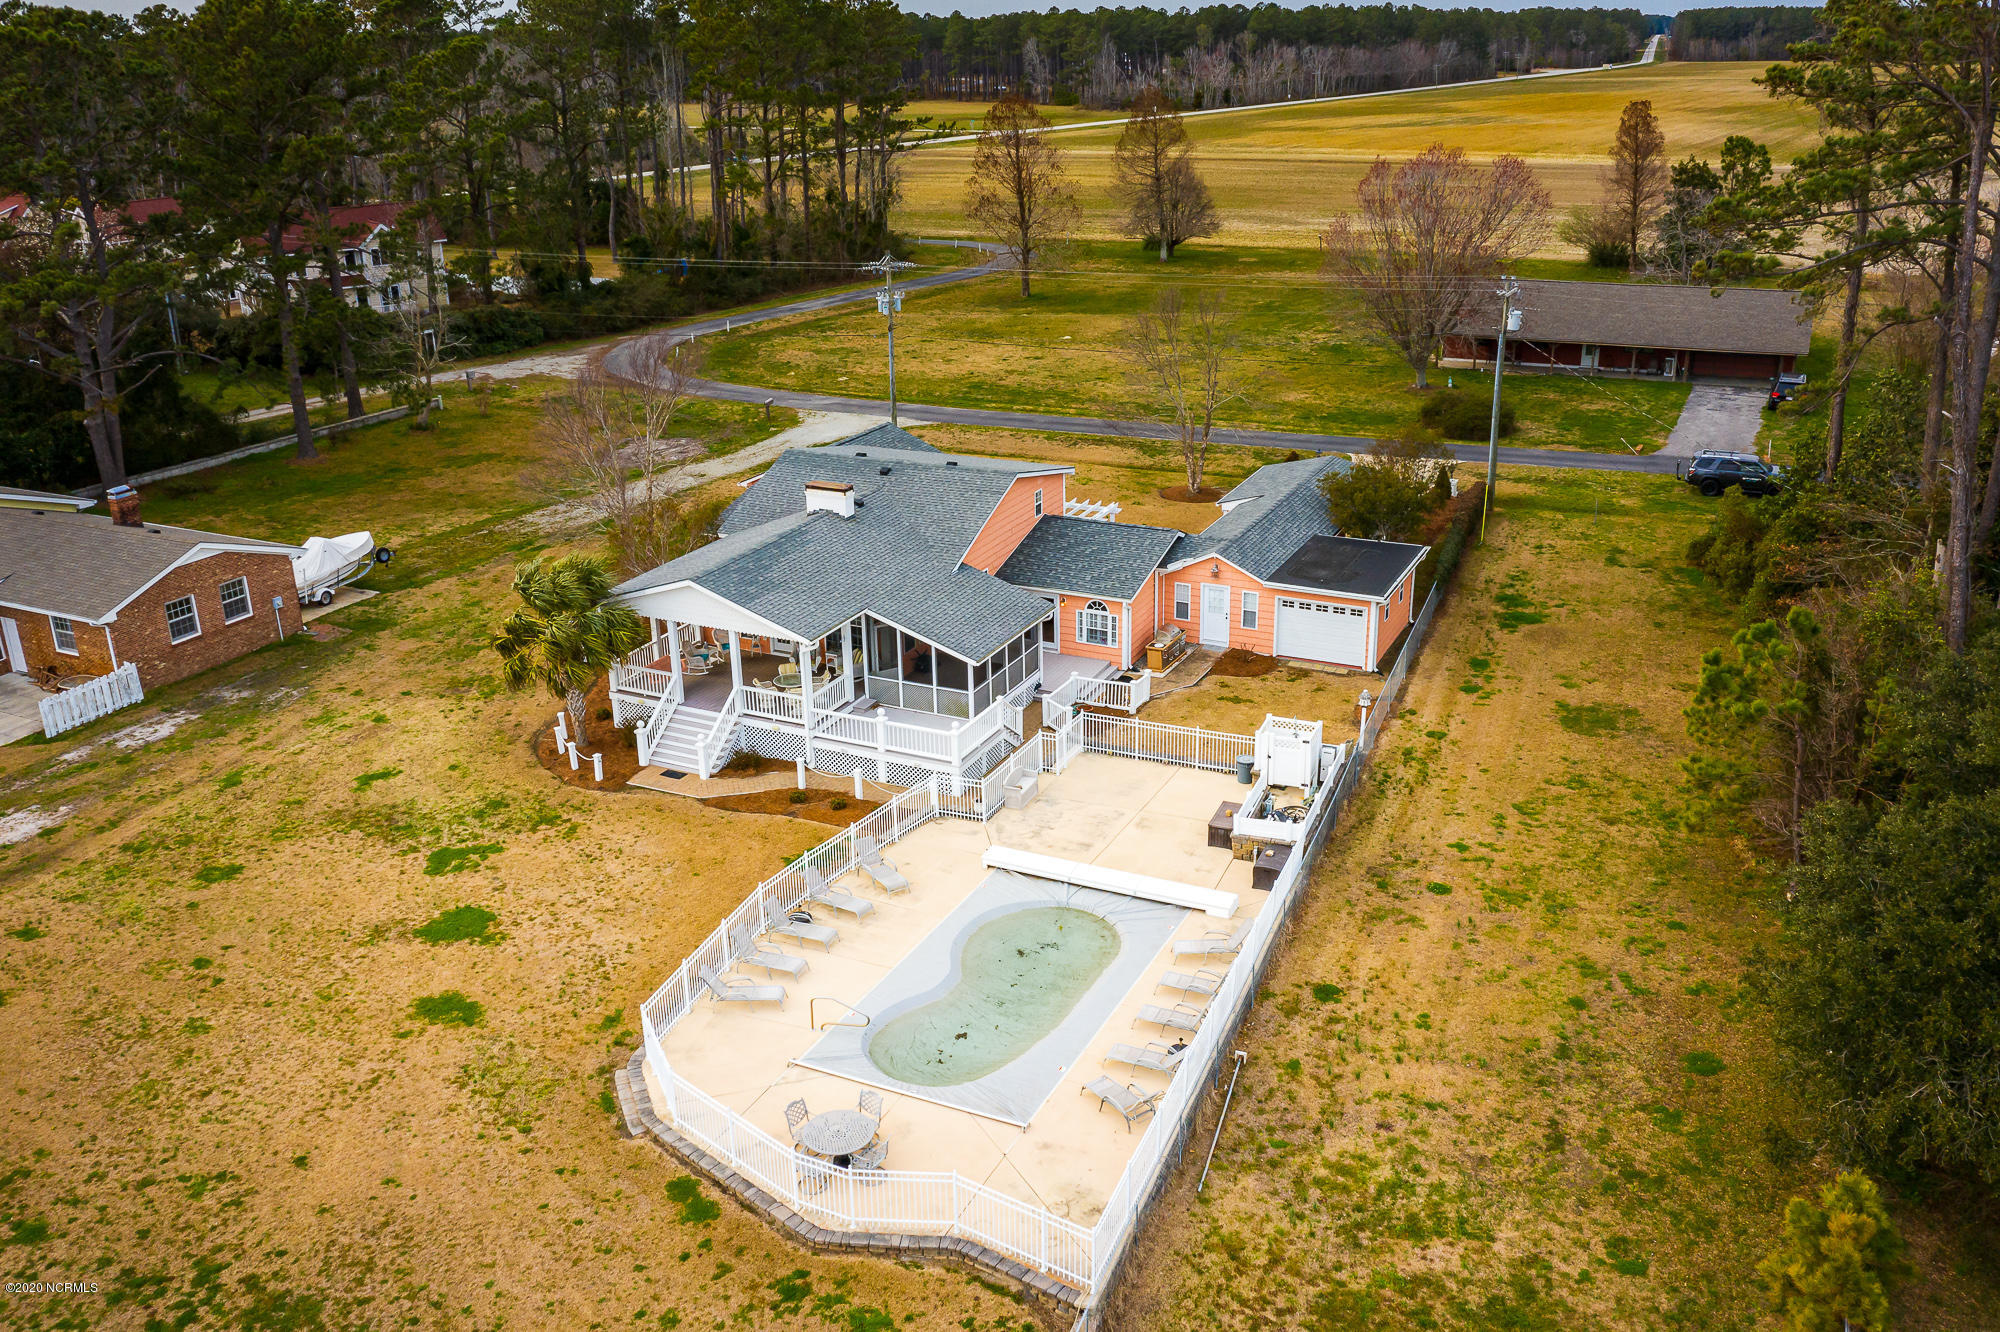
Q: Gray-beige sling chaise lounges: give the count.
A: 10